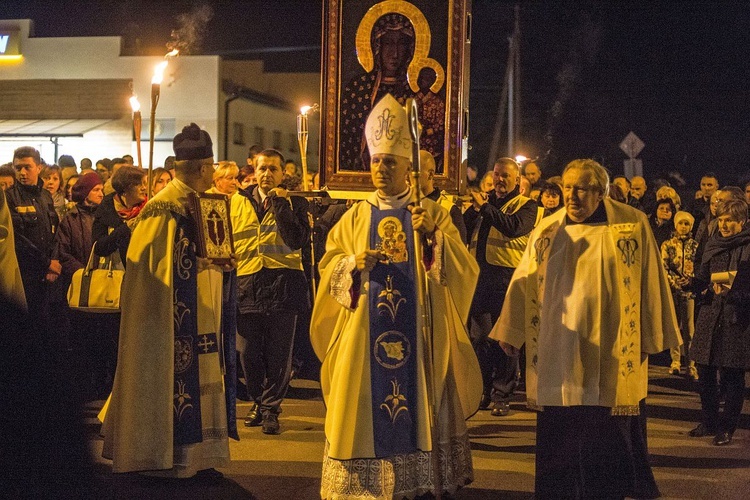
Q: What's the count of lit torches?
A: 4